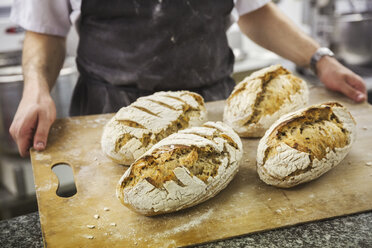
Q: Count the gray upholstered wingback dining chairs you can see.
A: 0